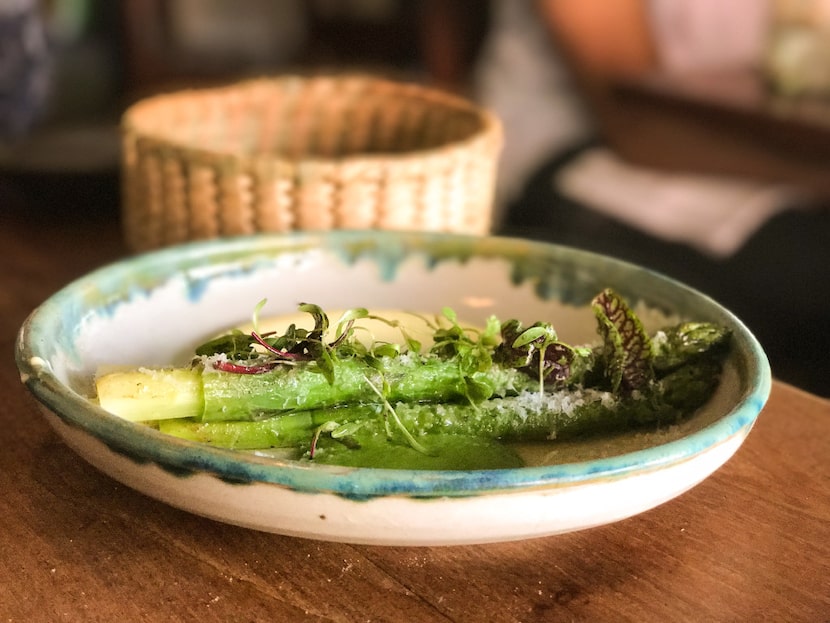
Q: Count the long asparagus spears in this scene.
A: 2